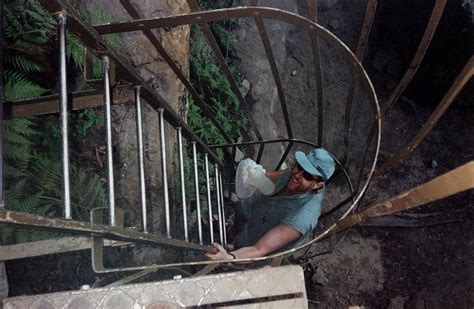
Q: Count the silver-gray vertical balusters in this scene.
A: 9